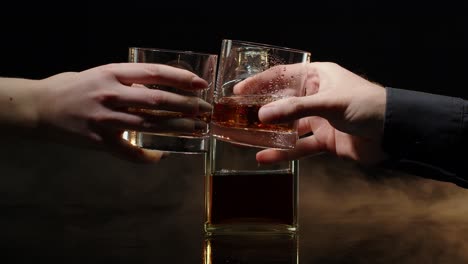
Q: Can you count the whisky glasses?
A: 2